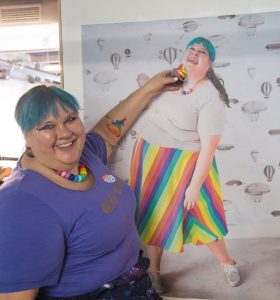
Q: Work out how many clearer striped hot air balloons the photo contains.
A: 4